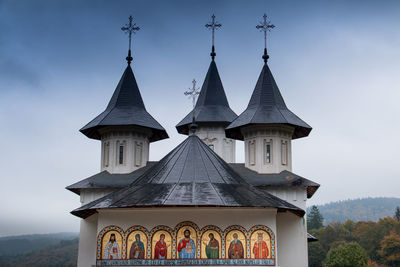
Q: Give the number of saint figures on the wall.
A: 7